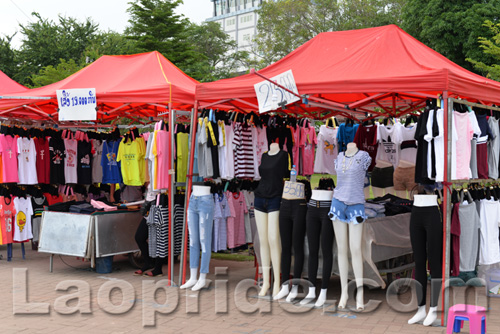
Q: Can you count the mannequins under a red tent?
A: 6